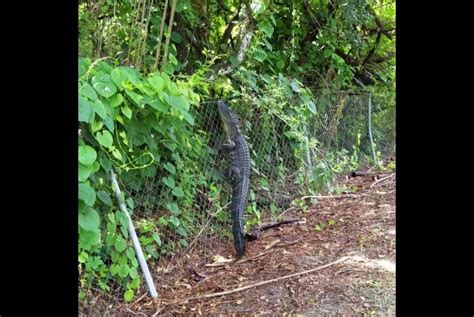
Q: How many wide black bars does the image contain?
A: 2